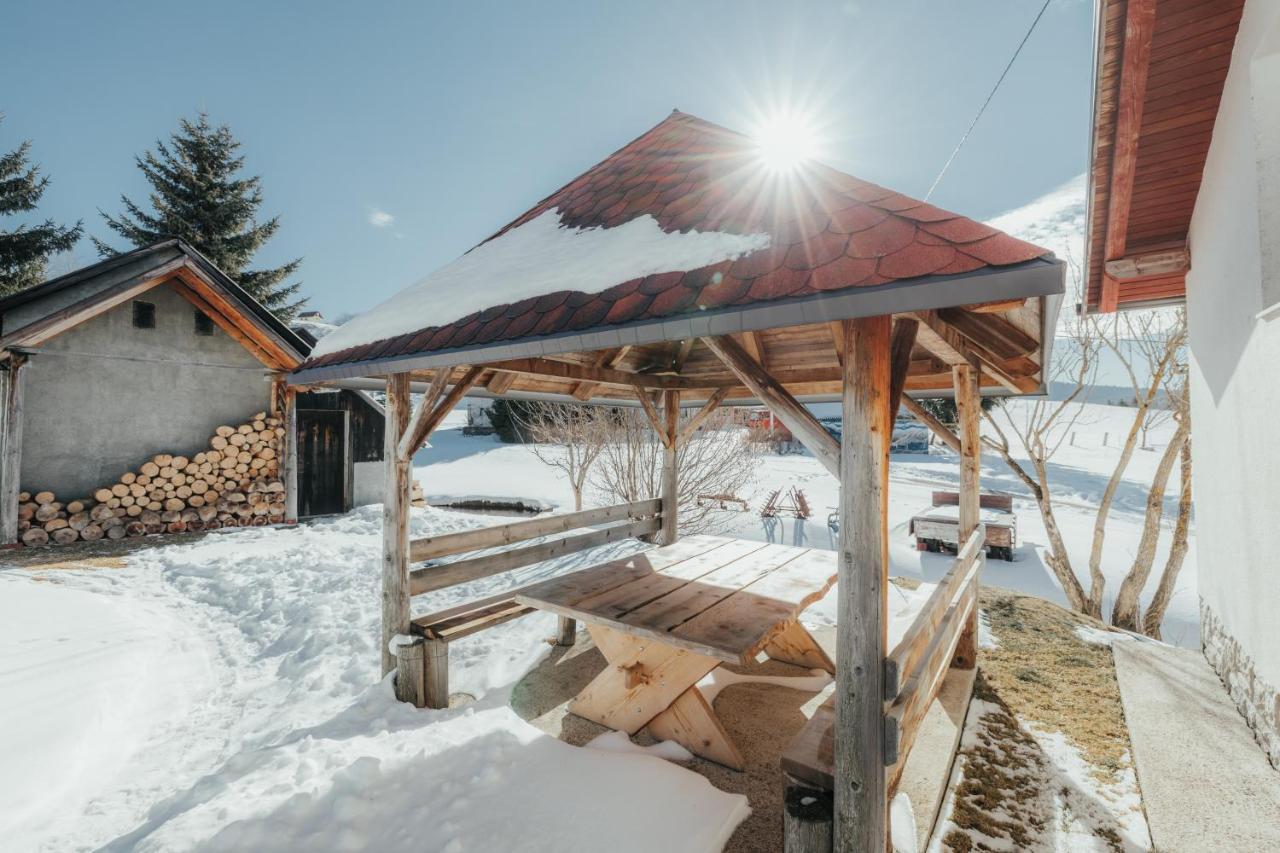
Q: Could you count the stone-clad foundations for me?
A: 1